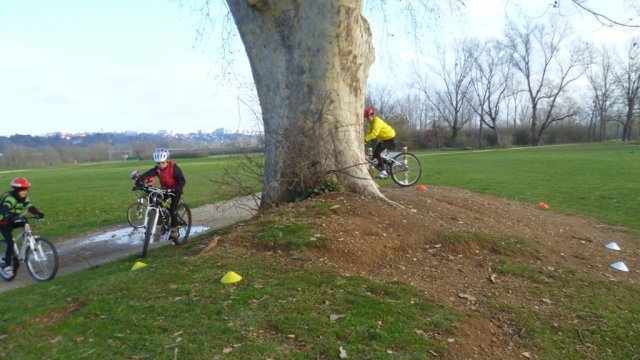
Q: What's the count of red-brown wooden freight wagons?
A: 0